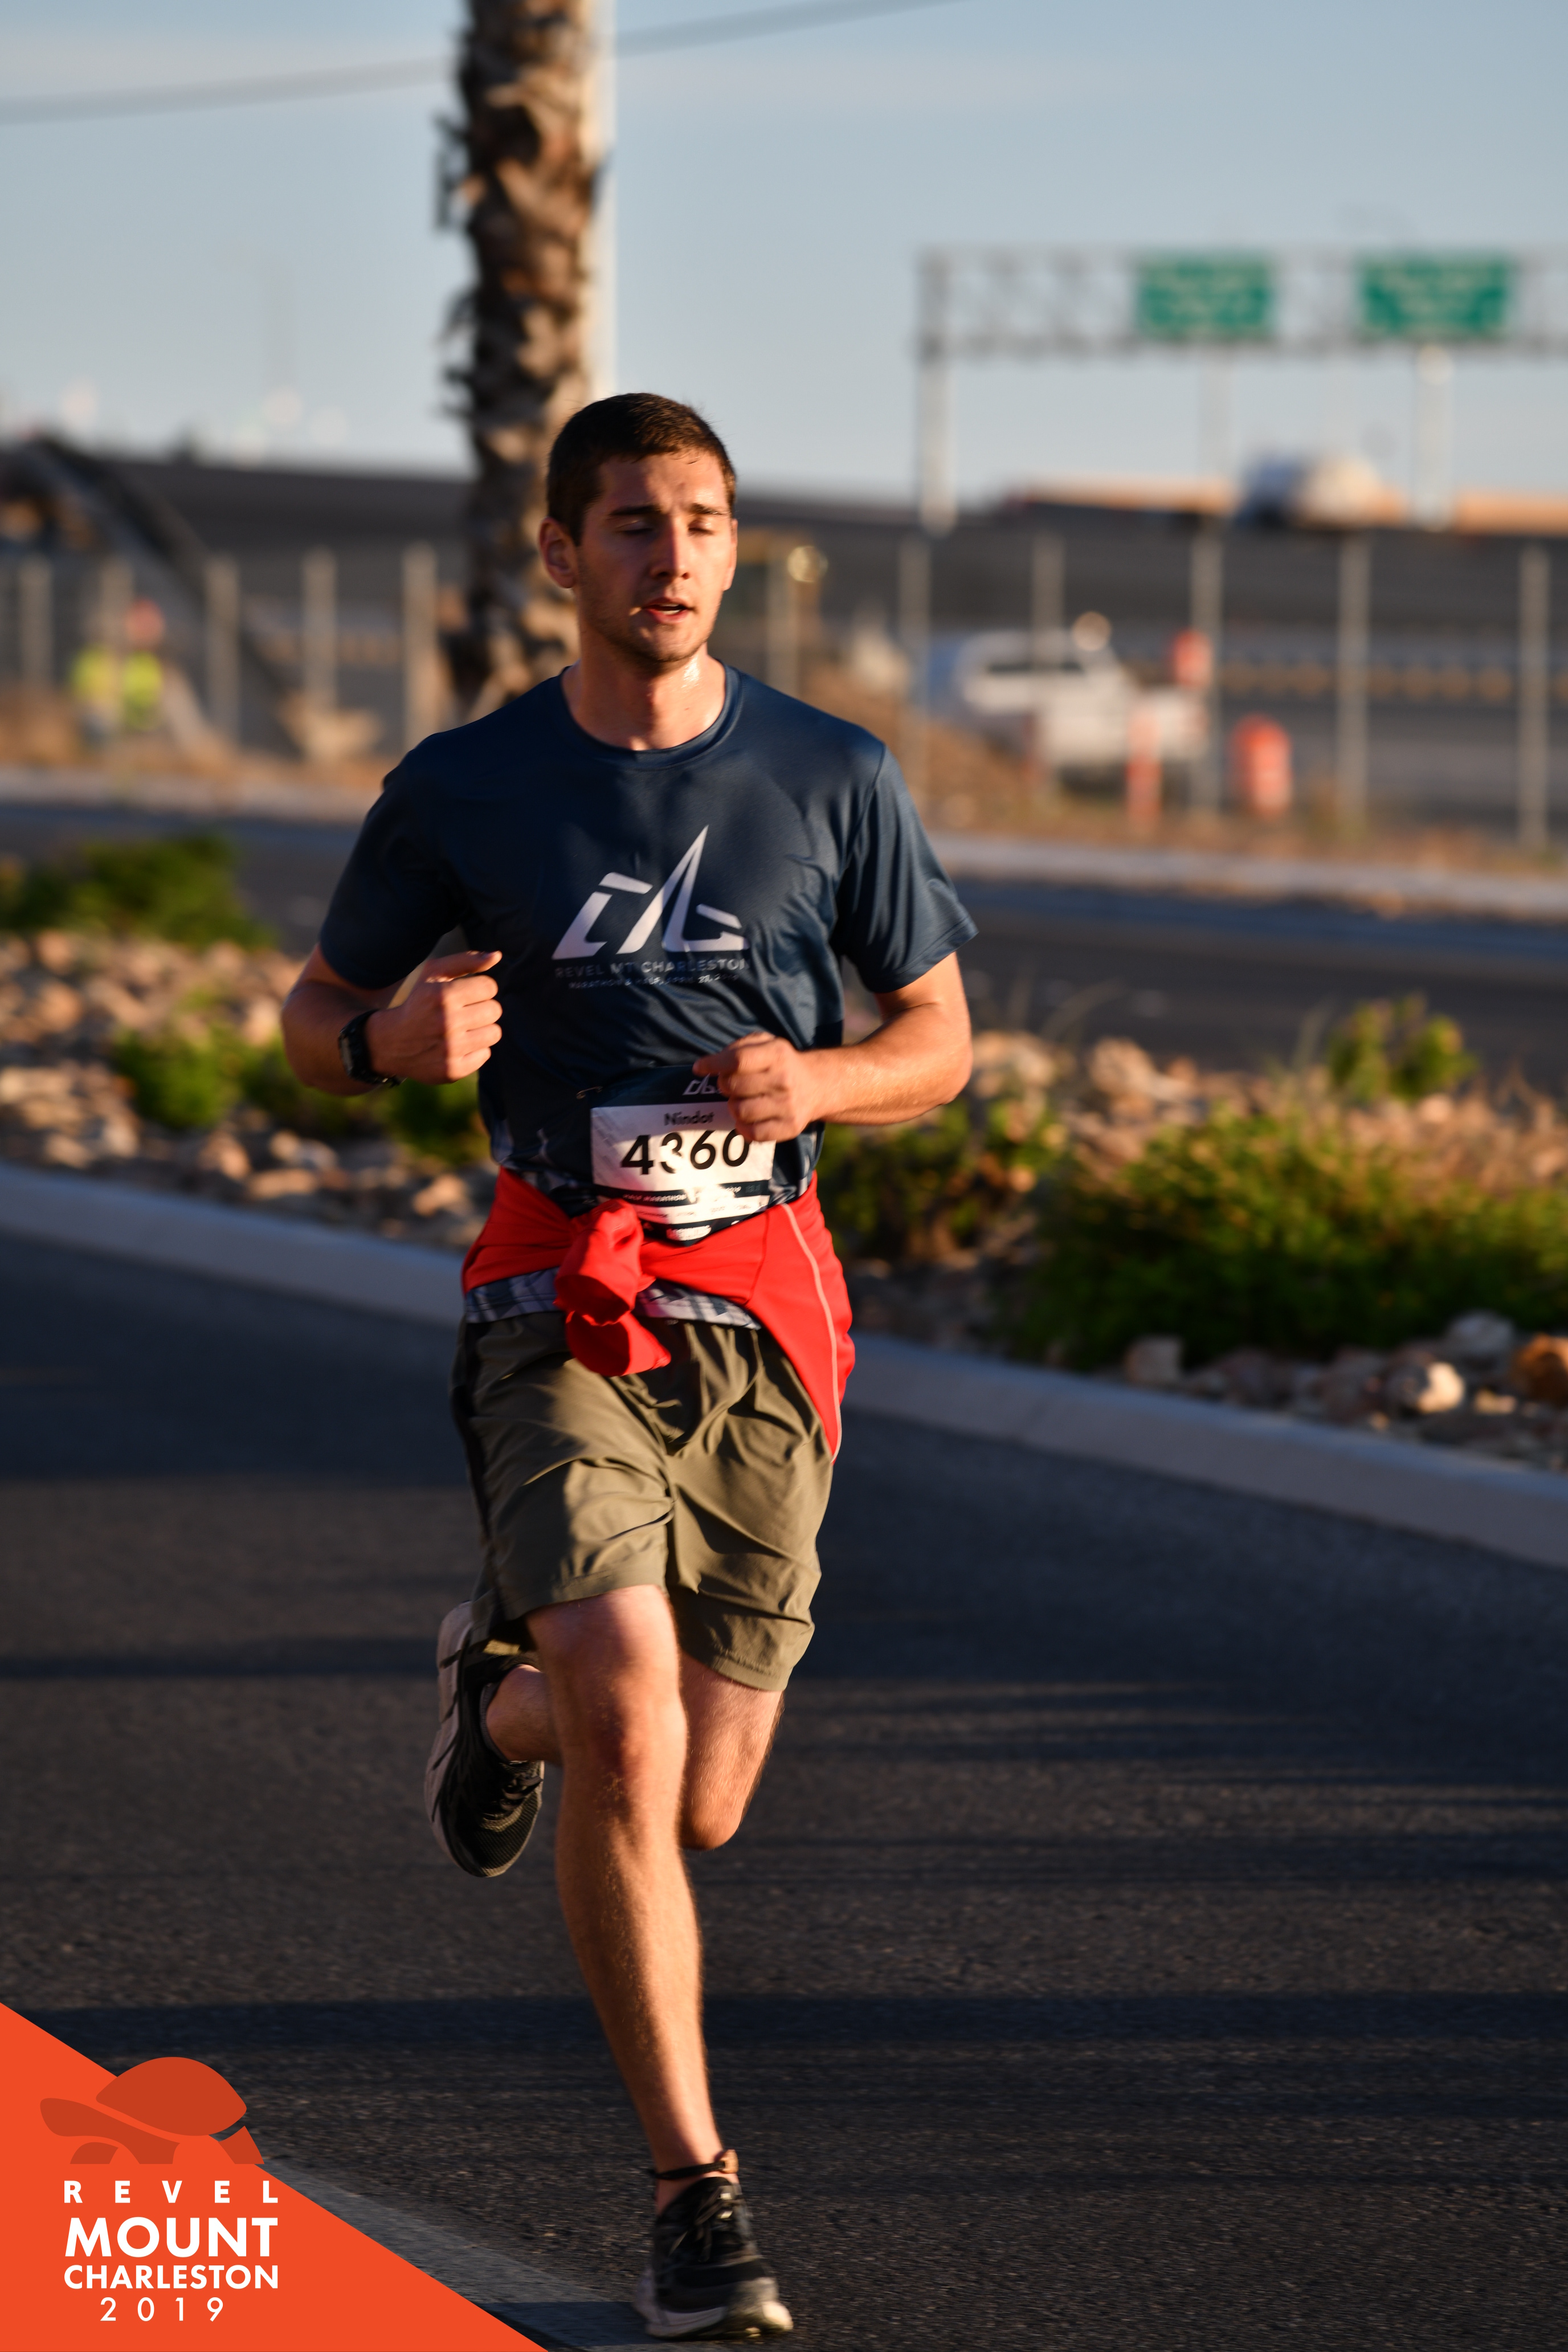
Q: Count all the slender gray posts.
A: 11